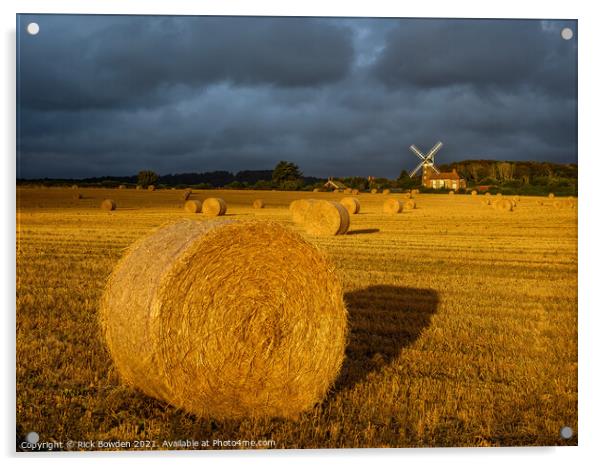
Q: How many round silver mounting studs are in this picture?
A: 4